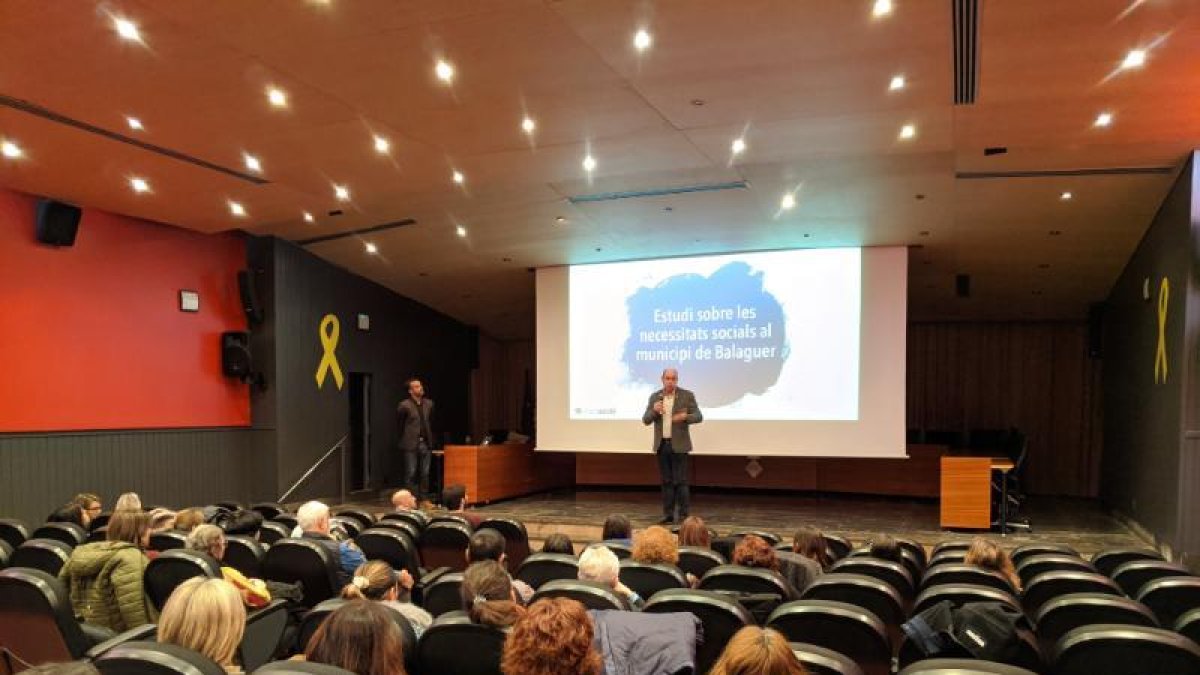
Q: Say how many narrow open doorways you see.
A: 1